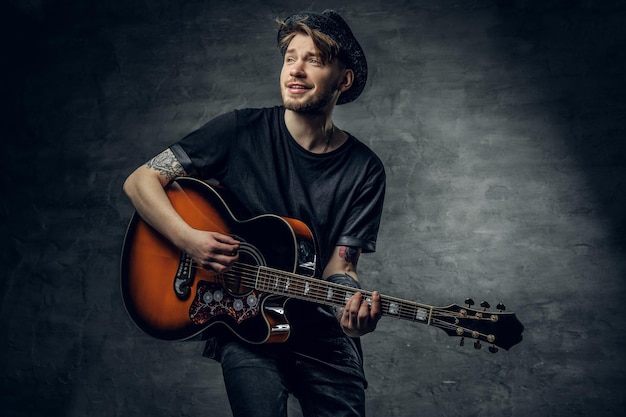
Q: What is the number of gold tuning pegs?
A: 6